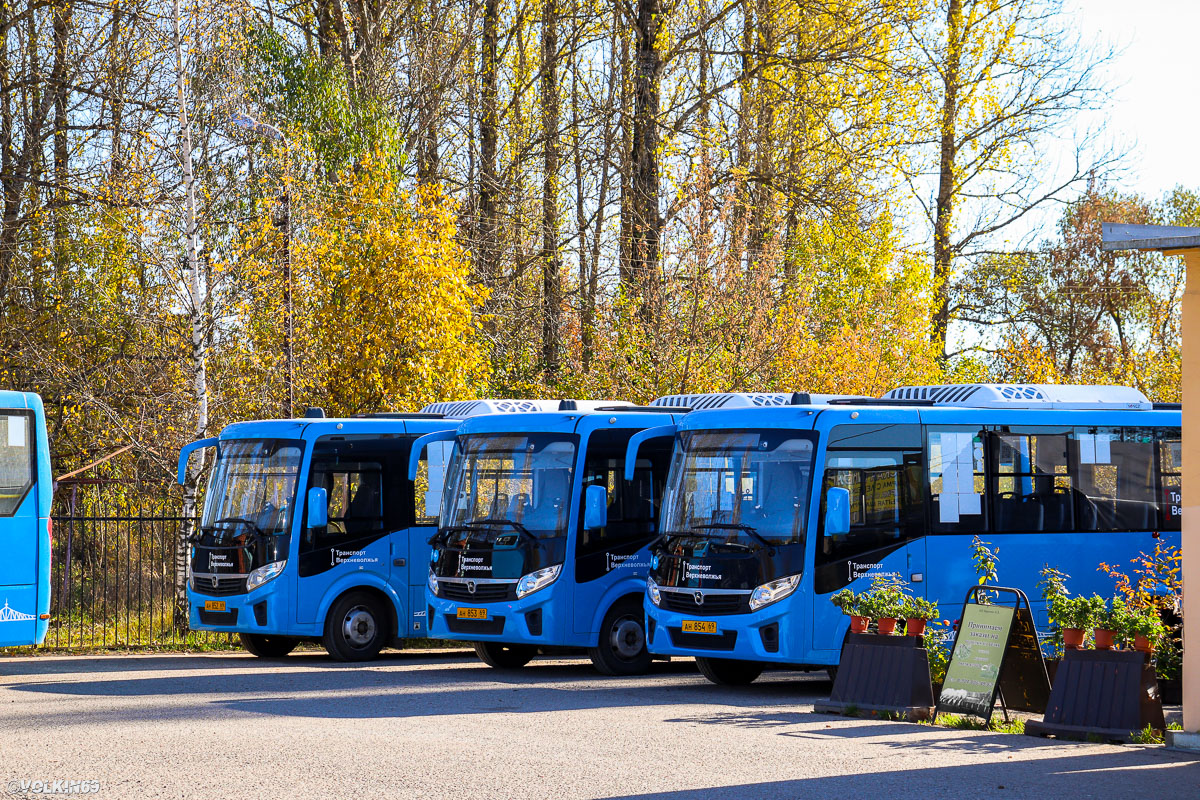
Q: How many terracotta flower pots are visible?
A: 6